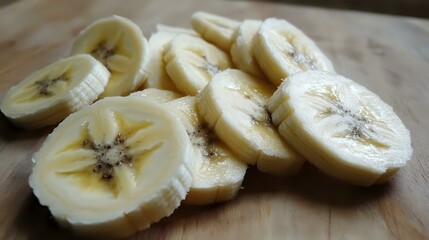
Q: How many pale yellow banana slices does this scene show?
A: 12